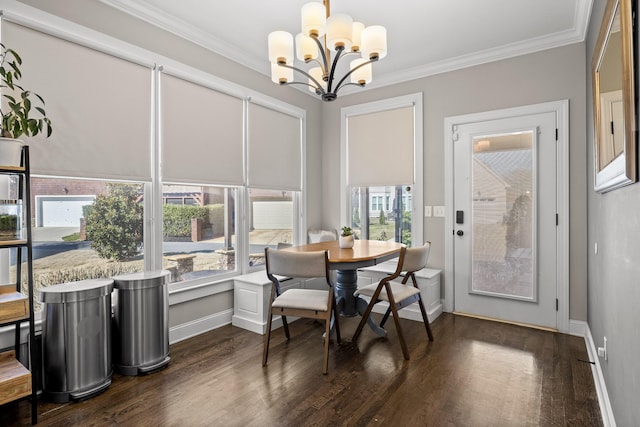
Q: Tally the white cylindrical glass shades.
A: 9